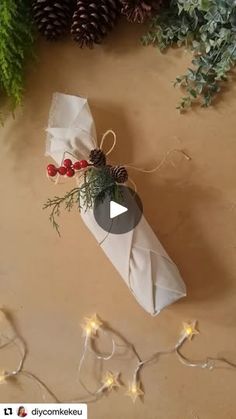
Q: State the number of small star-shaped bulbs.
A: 5